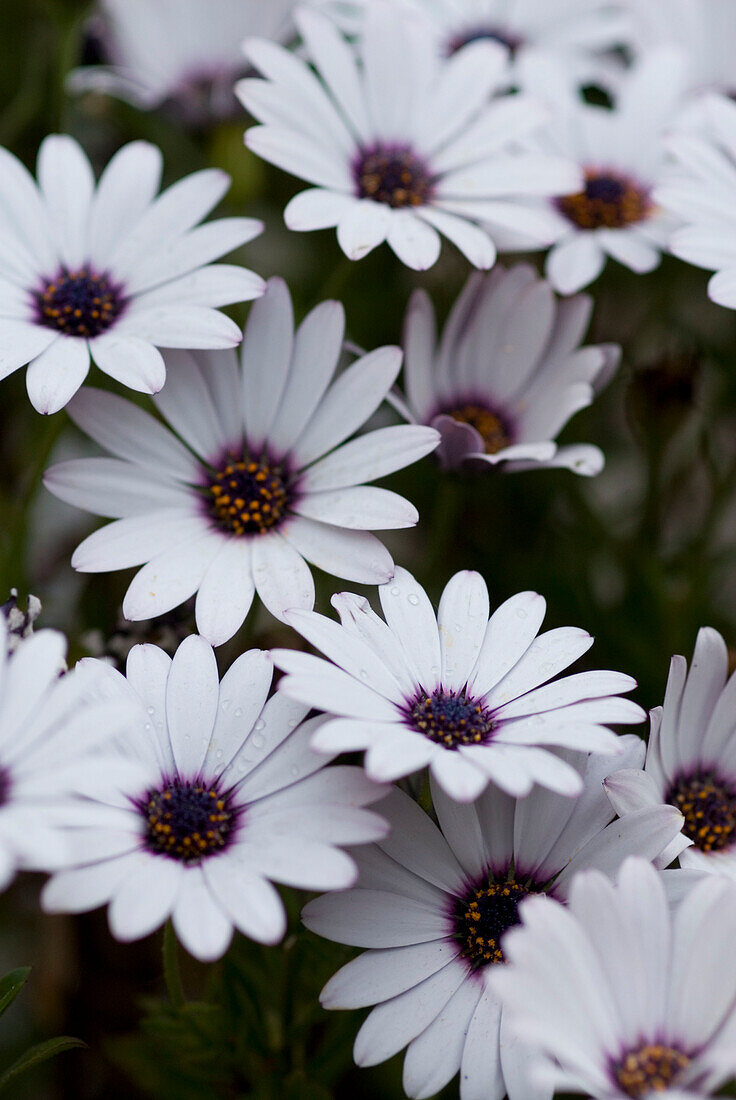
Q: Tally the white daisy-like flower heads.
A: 15